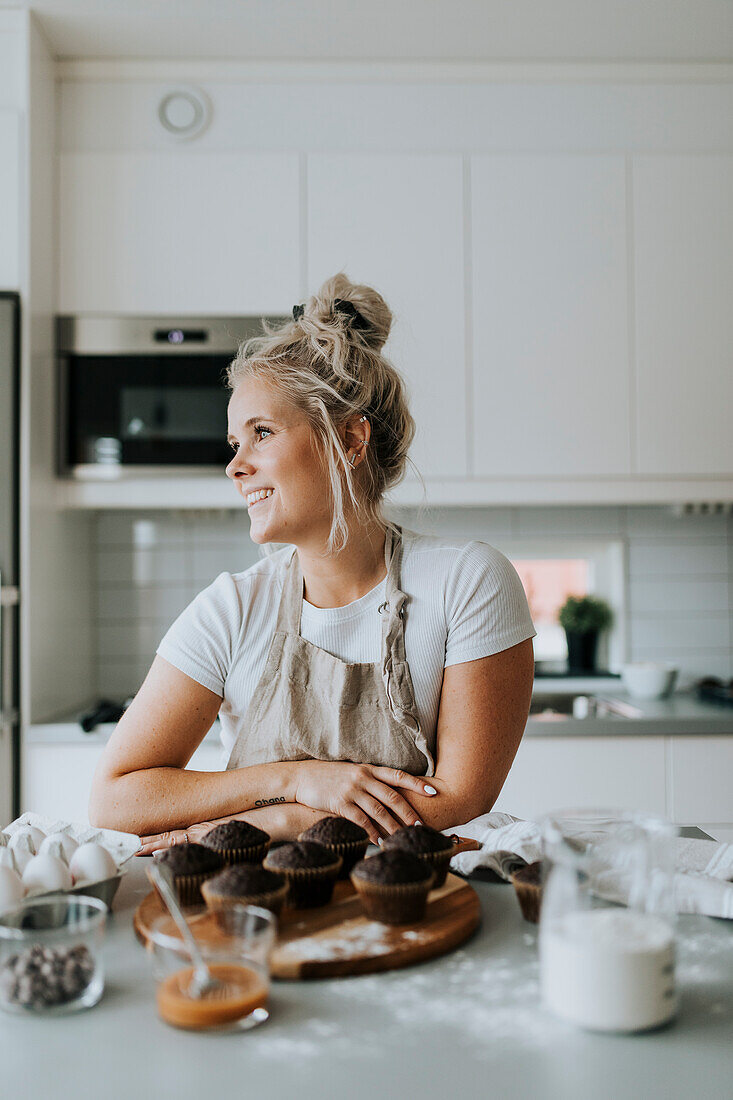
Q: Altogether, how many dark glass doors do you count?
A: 1